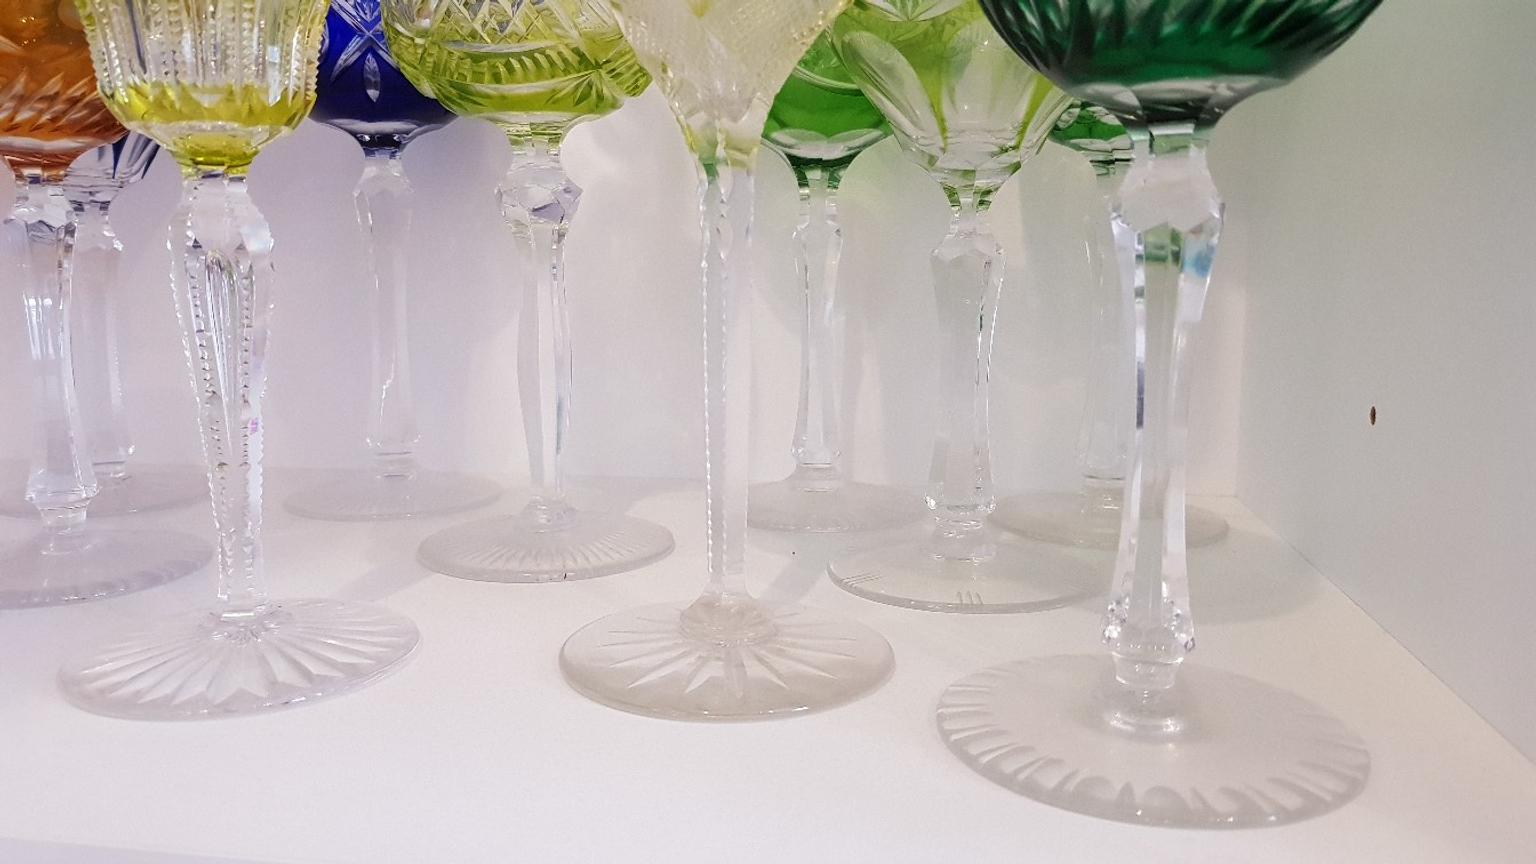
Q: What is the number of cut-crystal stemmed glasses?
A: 10